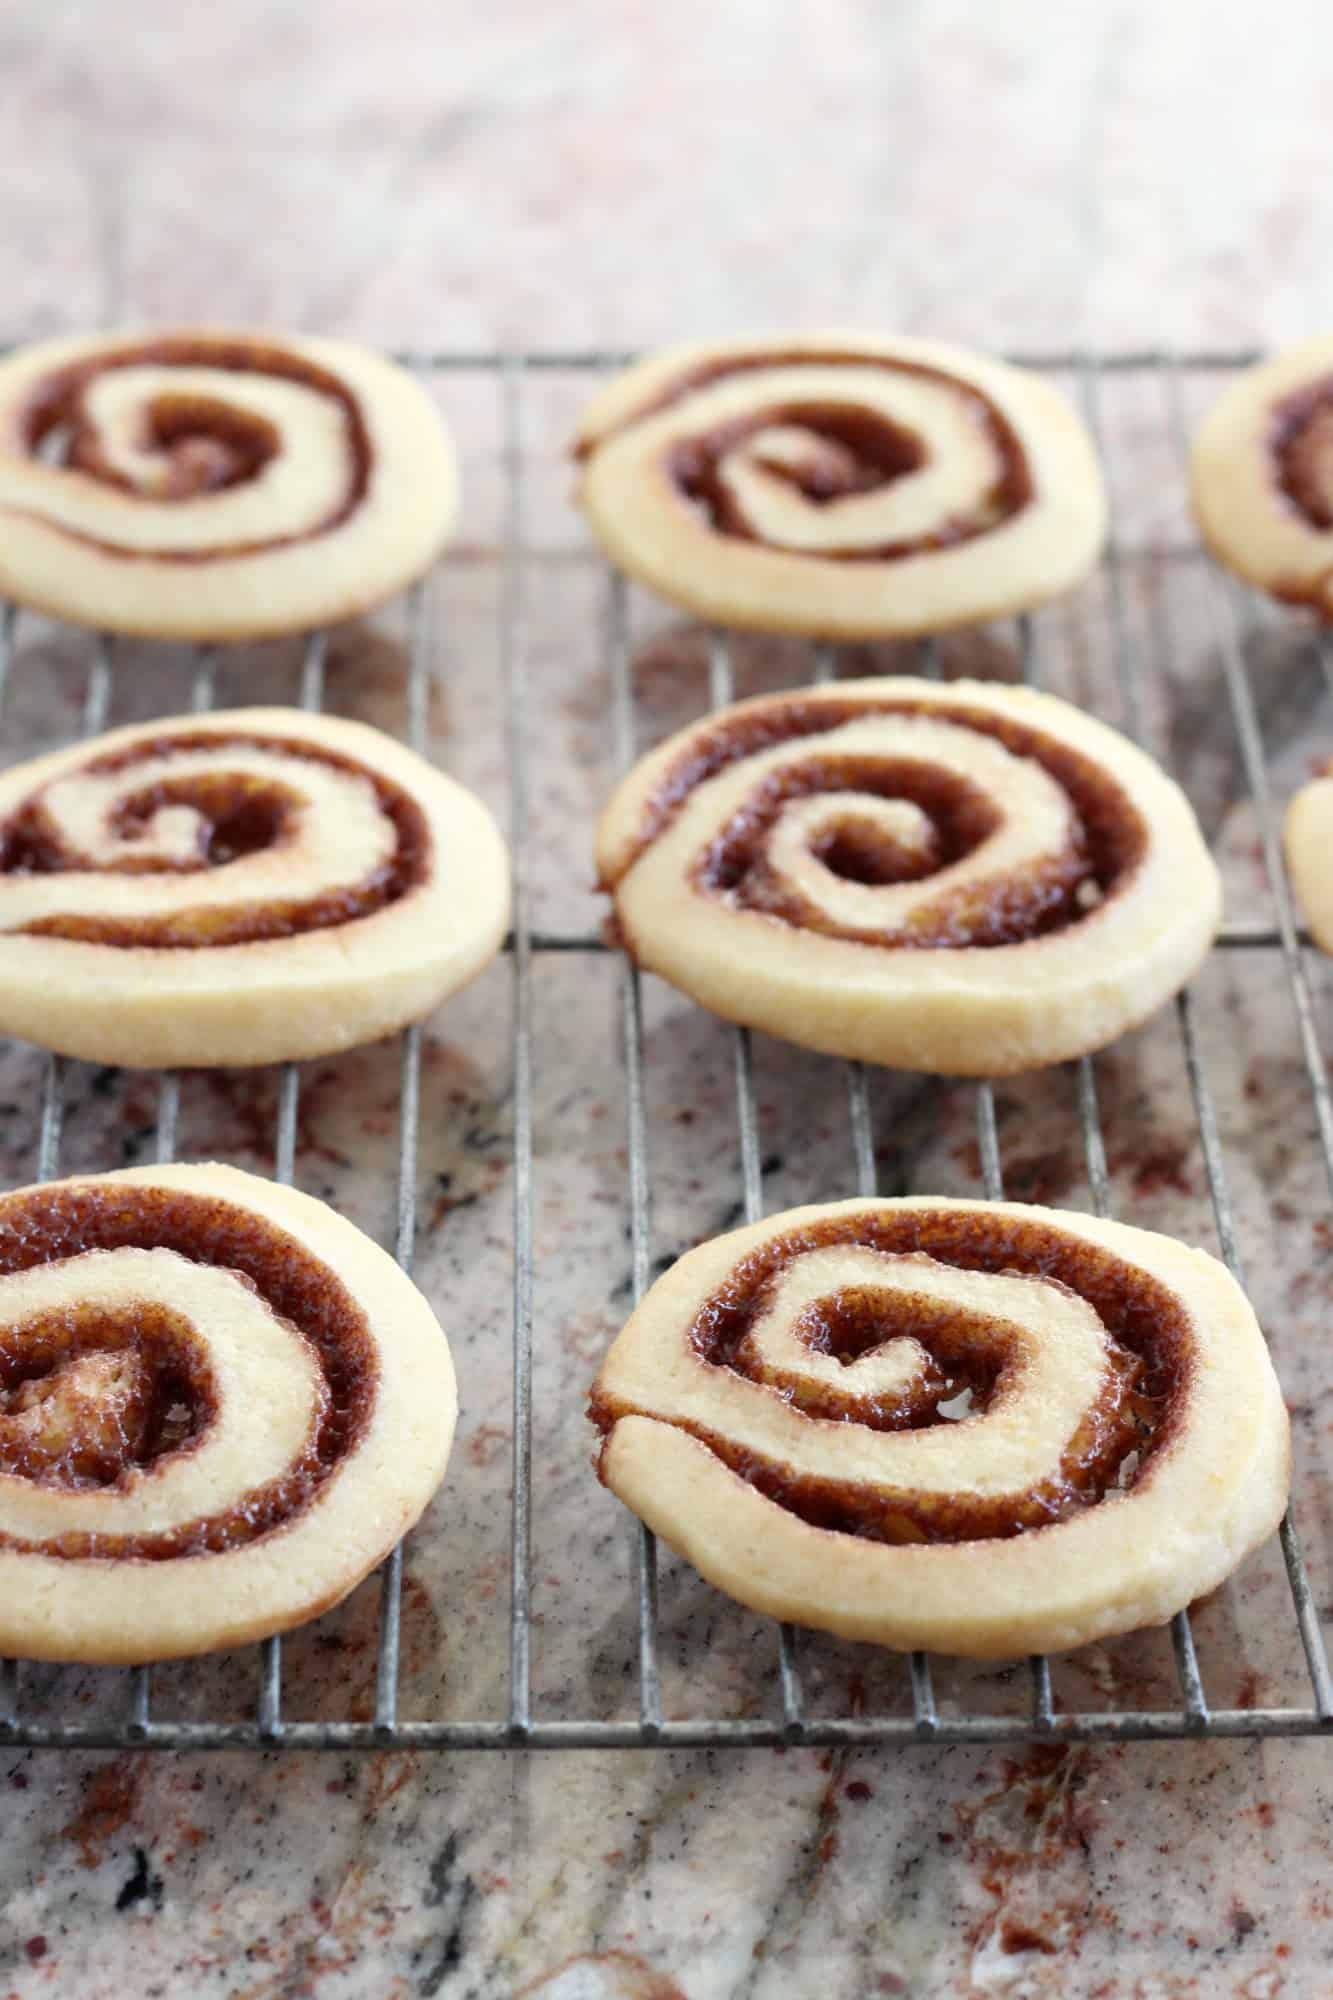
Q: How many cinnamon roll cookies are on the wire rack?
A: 8